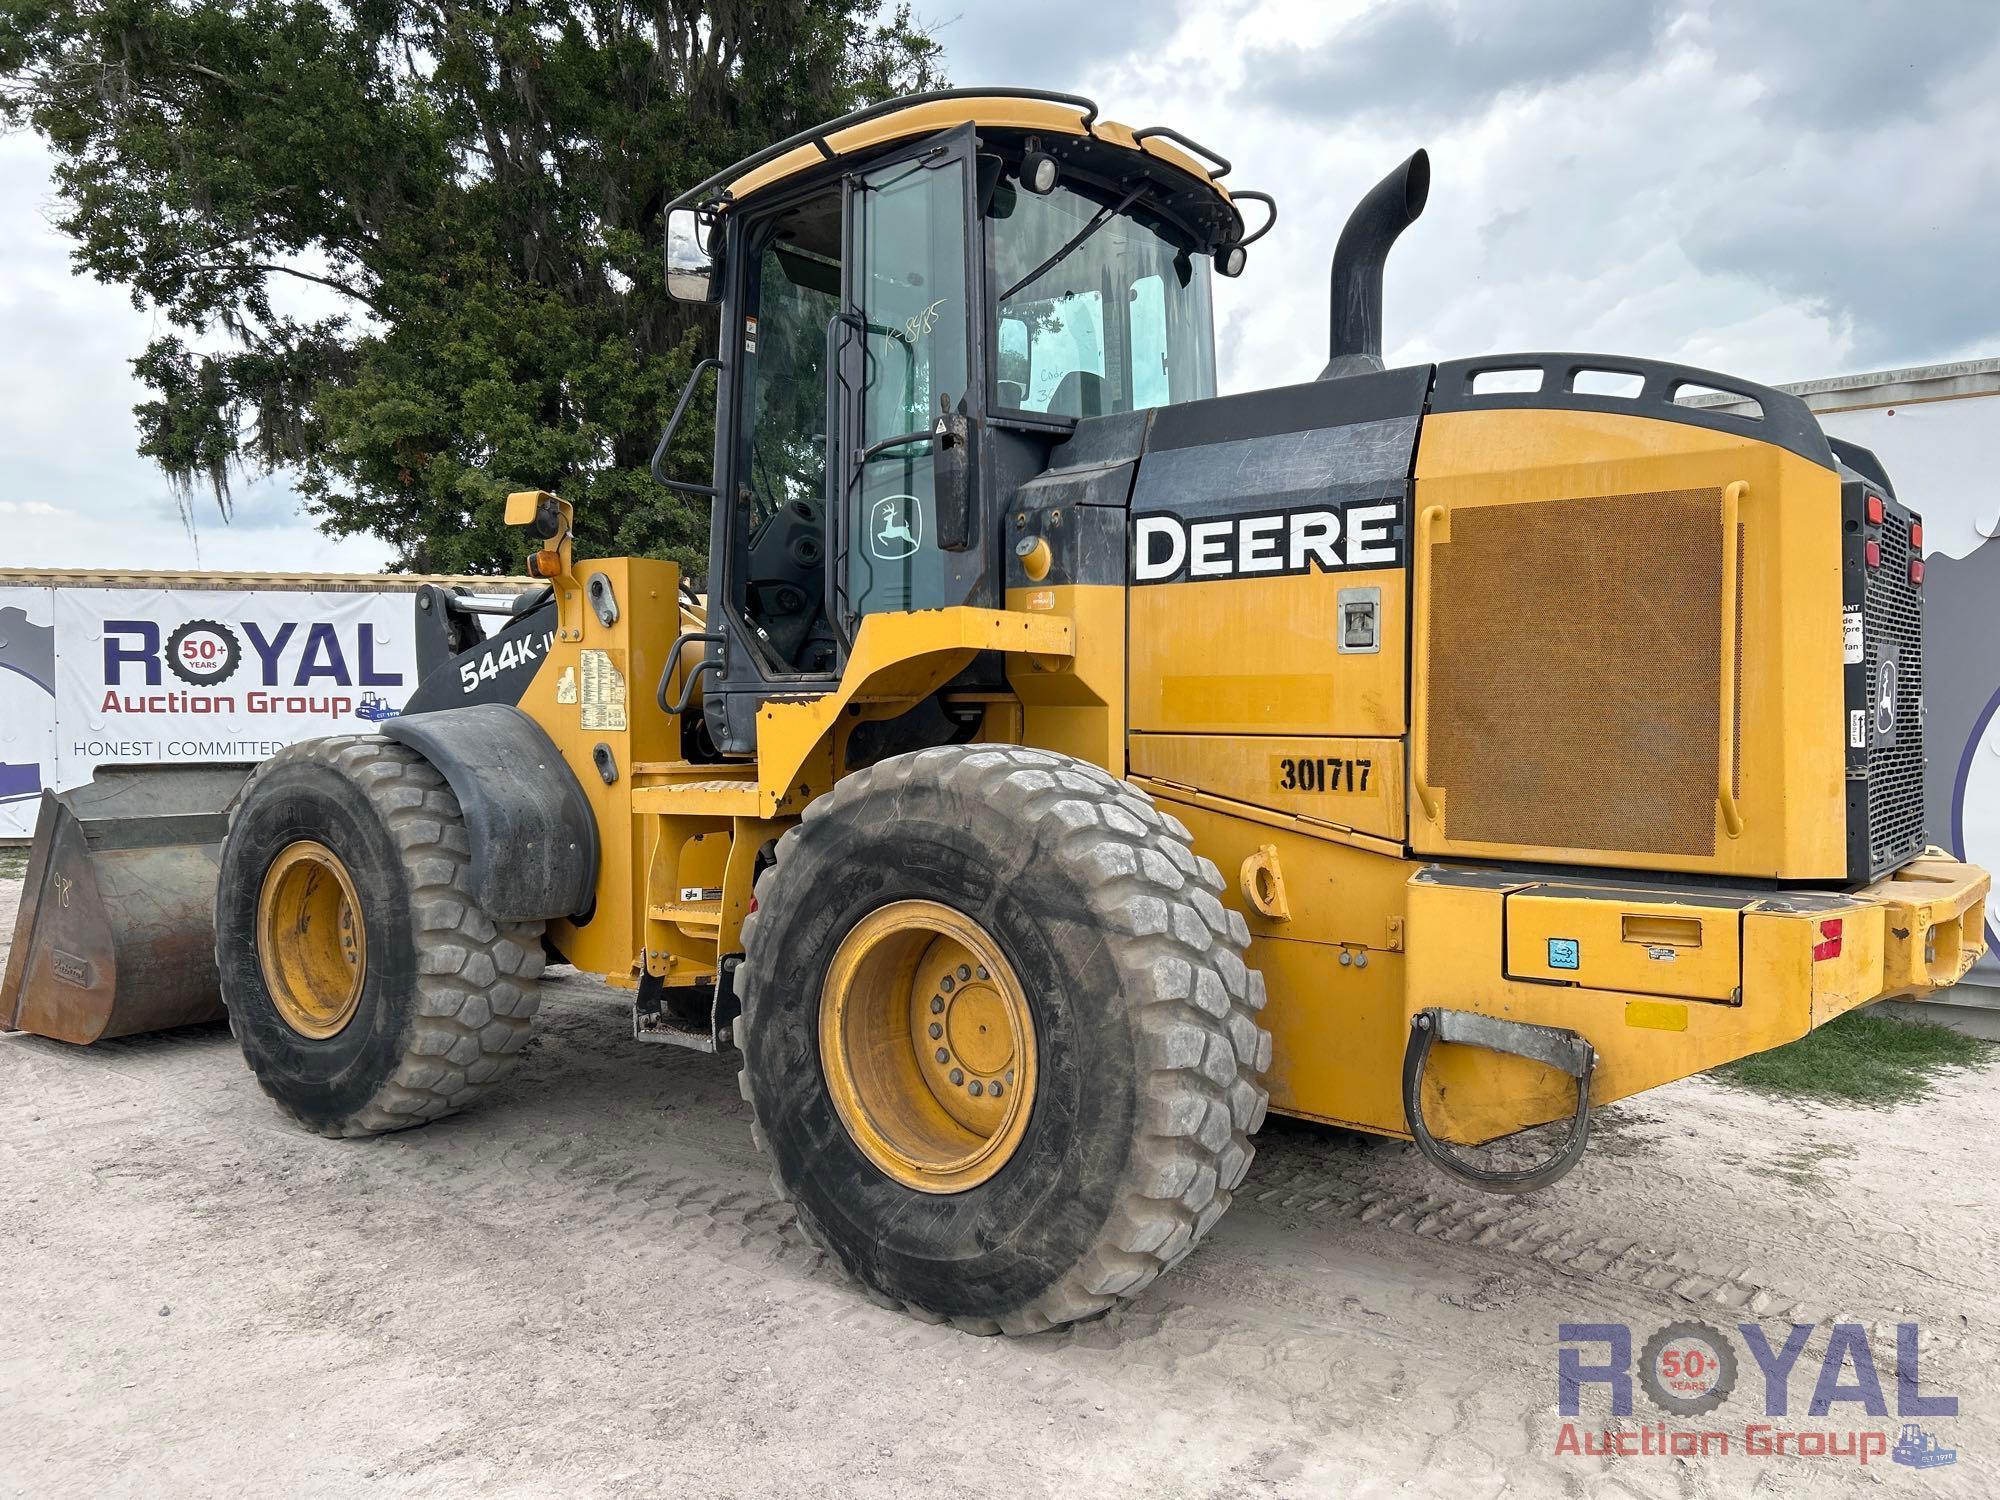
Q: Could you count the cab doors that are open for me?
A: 1